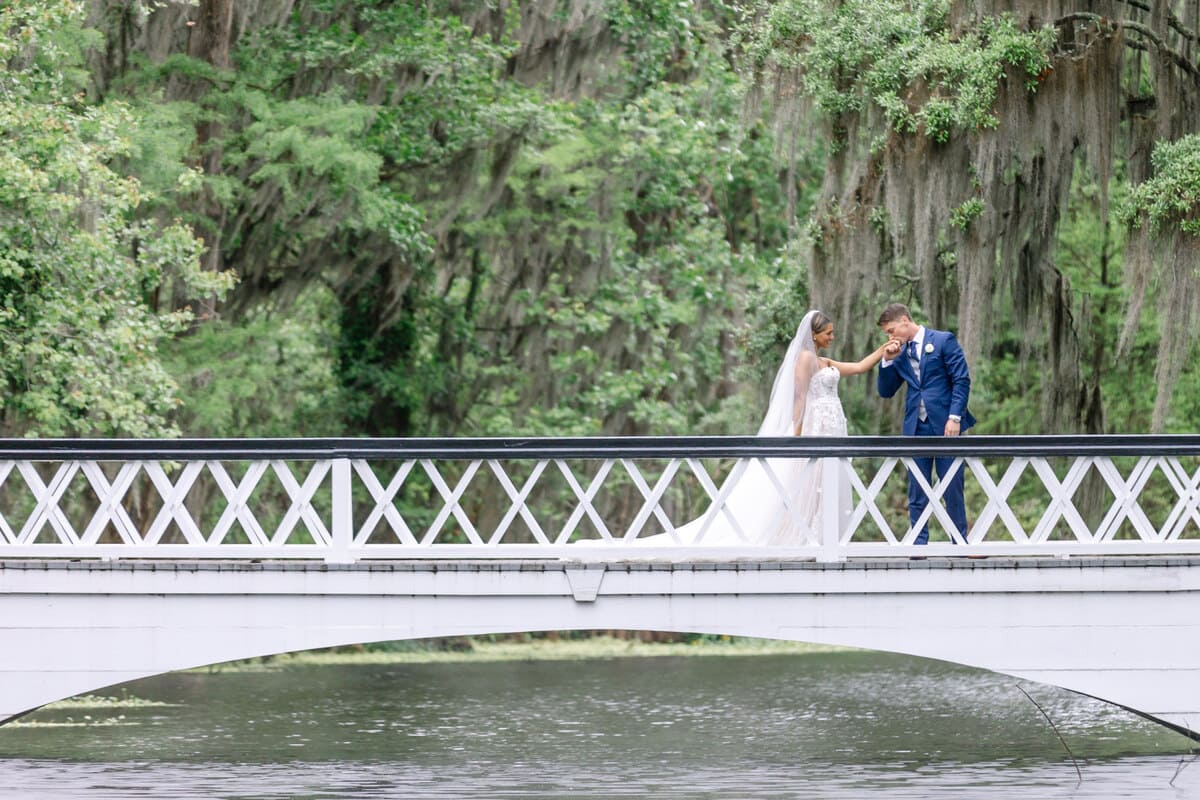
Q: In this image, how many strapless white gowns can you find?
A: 1